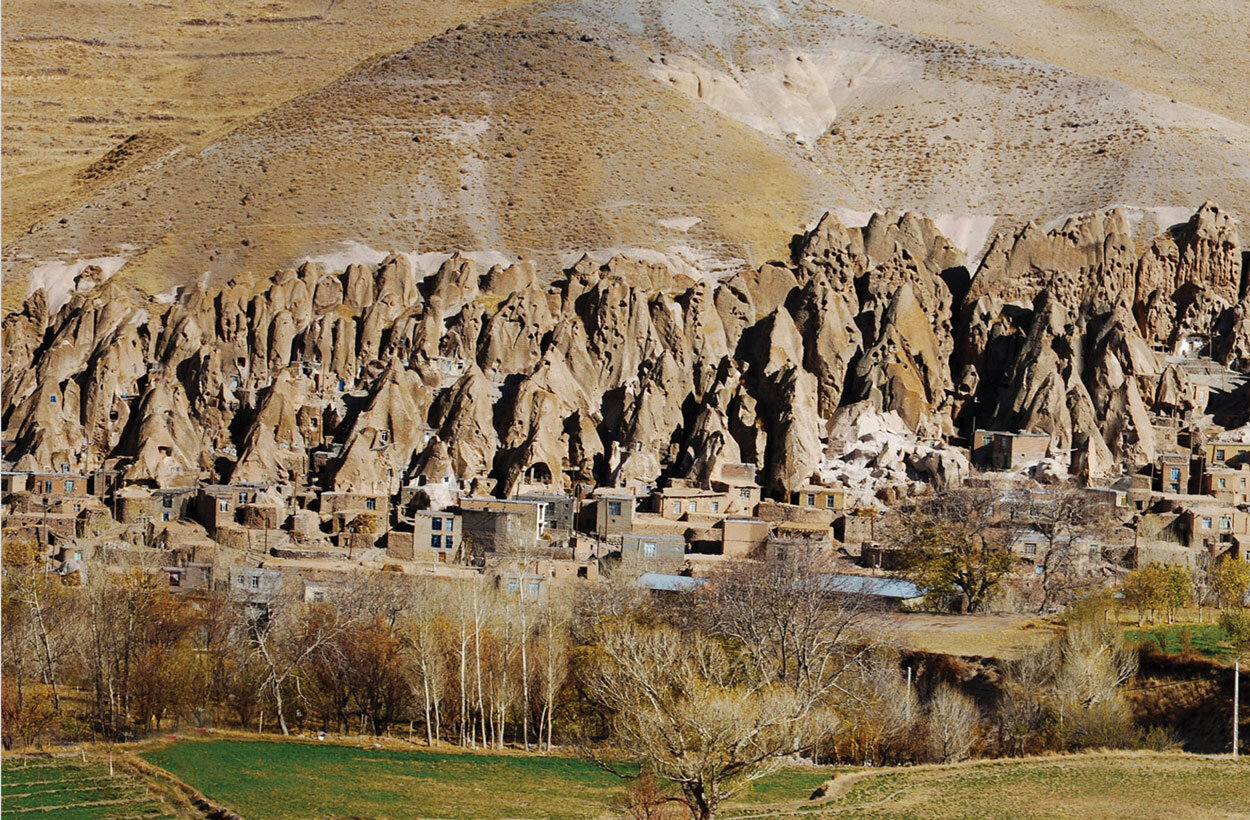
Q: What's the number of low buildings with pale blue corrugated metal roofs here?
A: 2